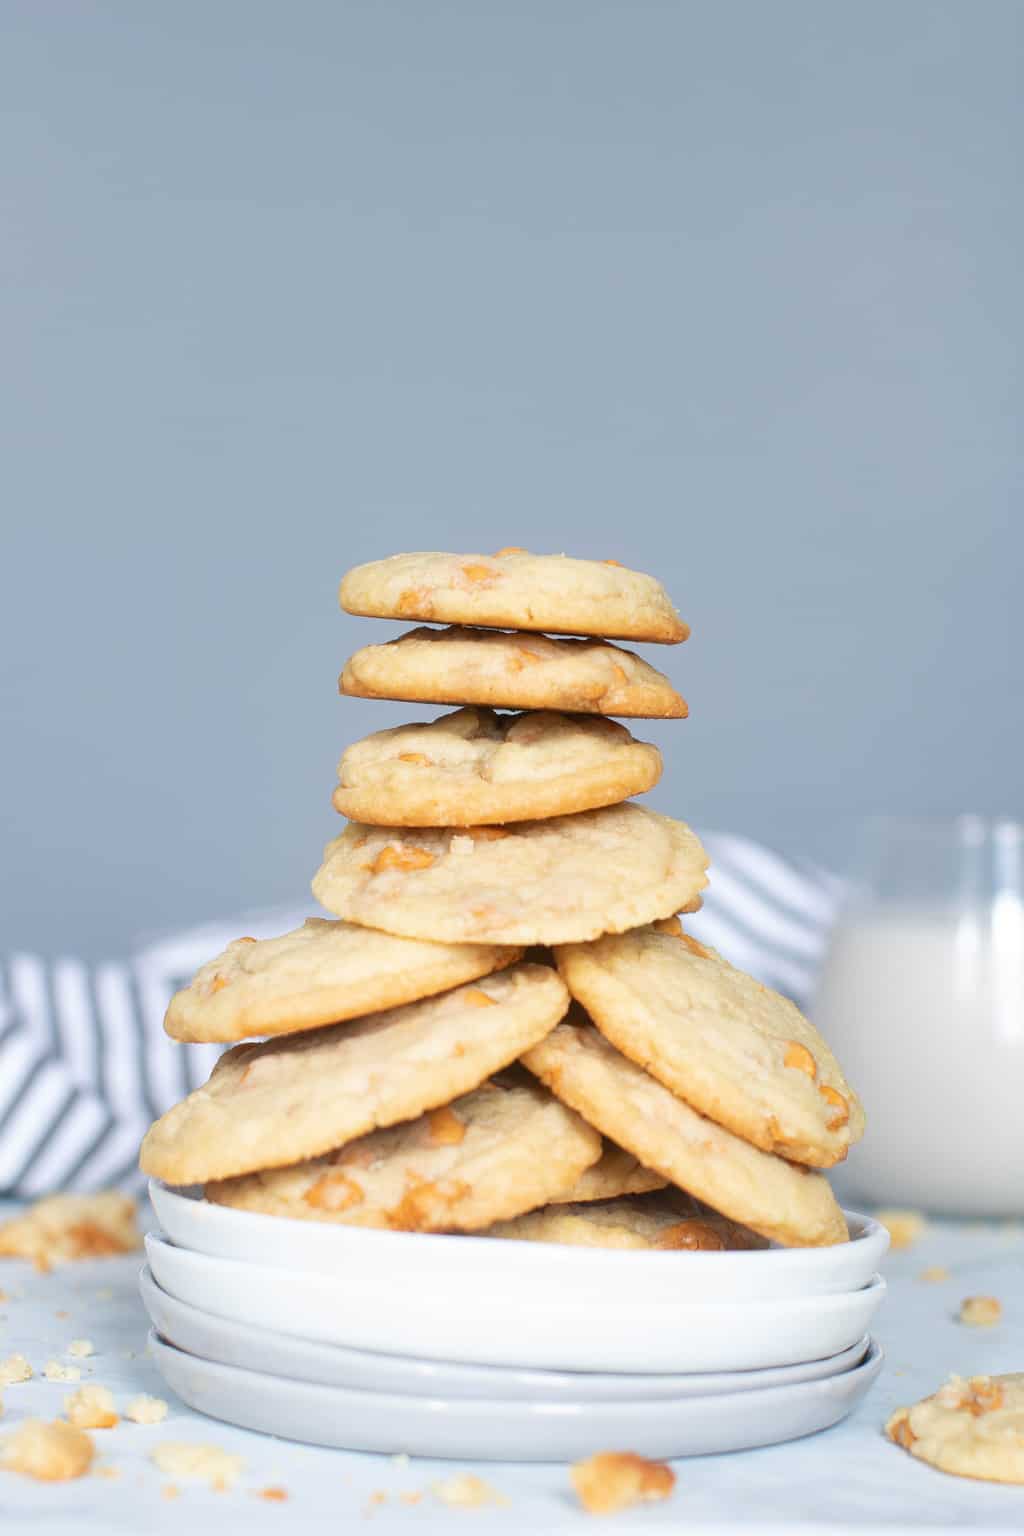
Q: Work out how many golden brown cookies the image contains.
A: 12